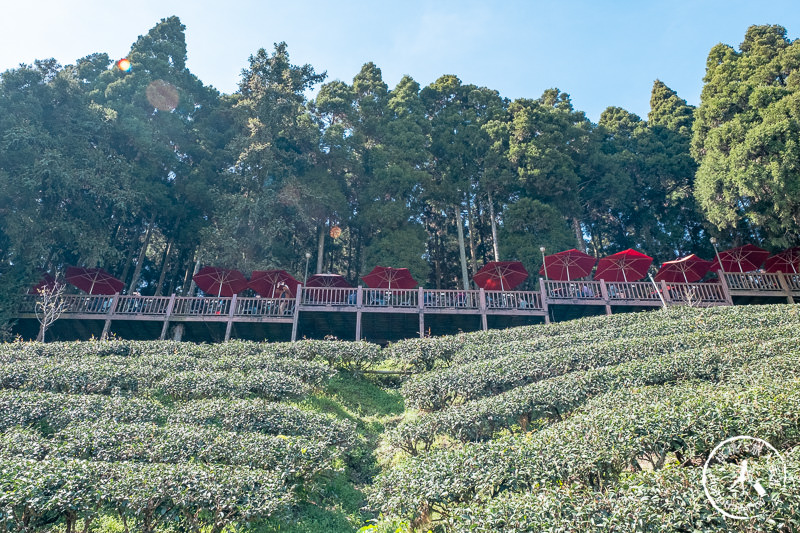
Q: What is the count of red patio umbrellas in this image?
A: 12